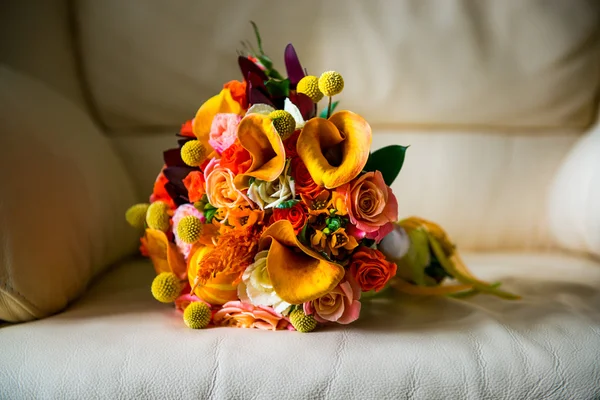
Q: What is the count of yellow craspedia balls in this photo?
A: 10